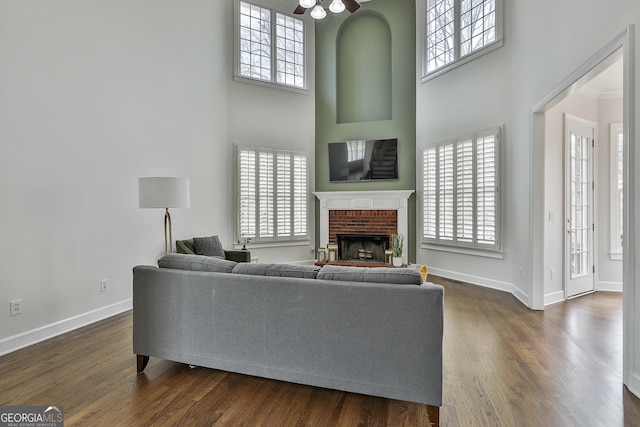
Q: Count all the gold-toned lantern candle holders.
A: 3